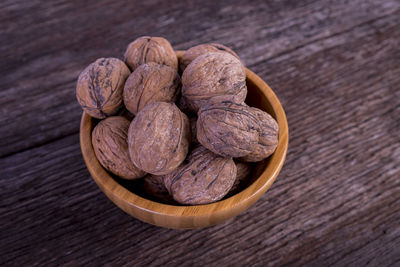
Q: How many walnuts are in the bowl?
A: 12